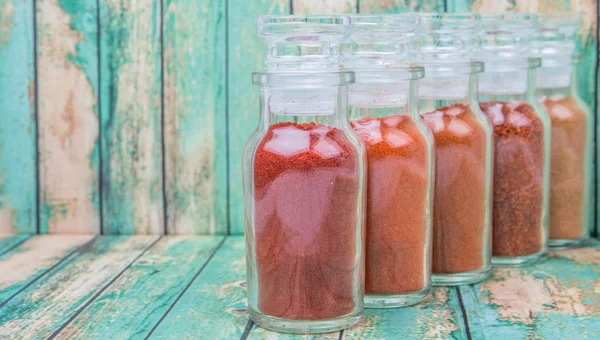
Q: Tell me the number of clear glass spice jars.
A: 5